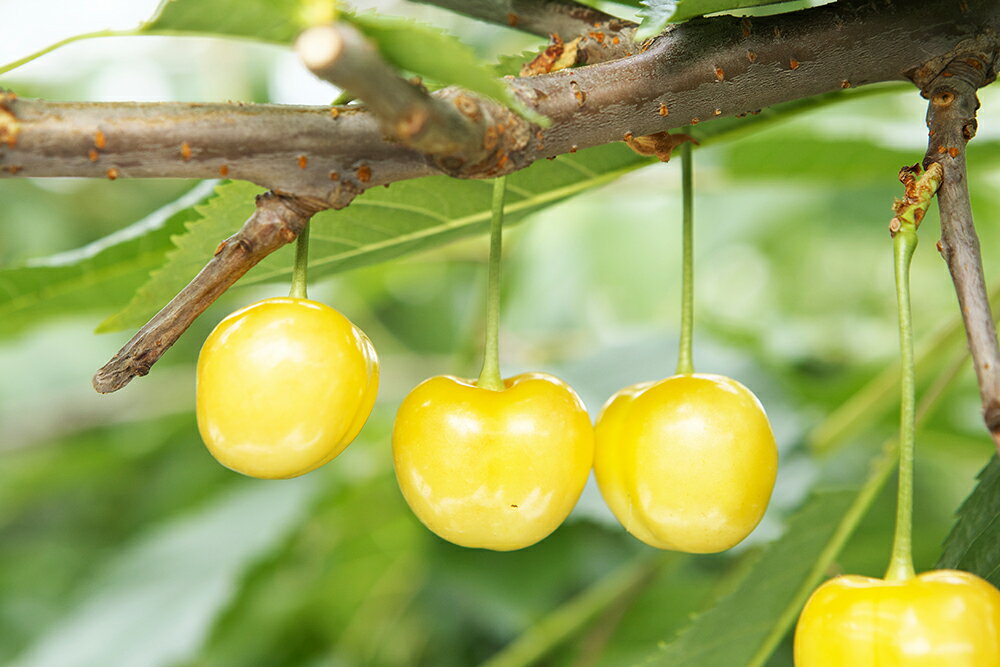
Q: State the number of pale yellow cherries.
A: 4